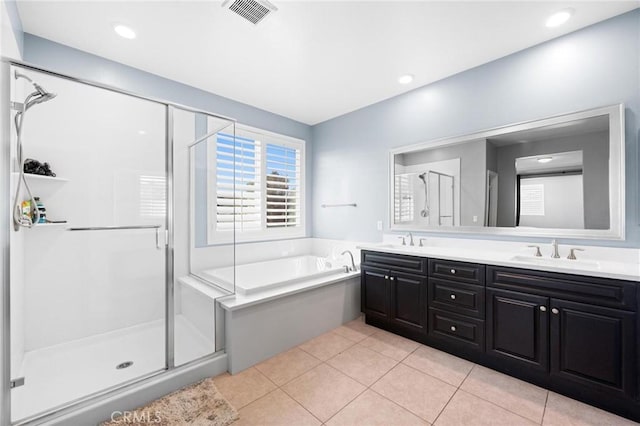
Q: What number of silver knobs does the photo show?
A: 7